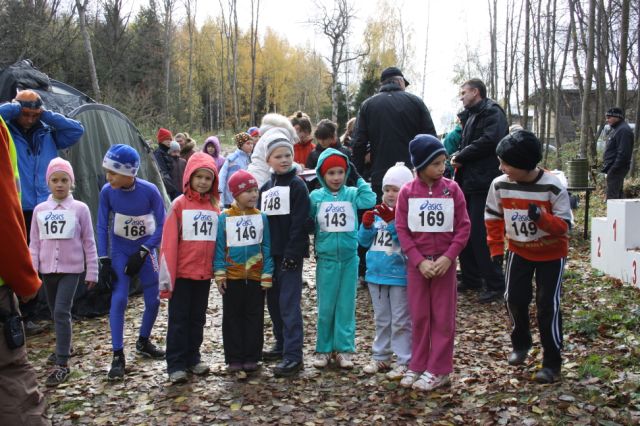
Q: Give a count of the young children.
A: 9